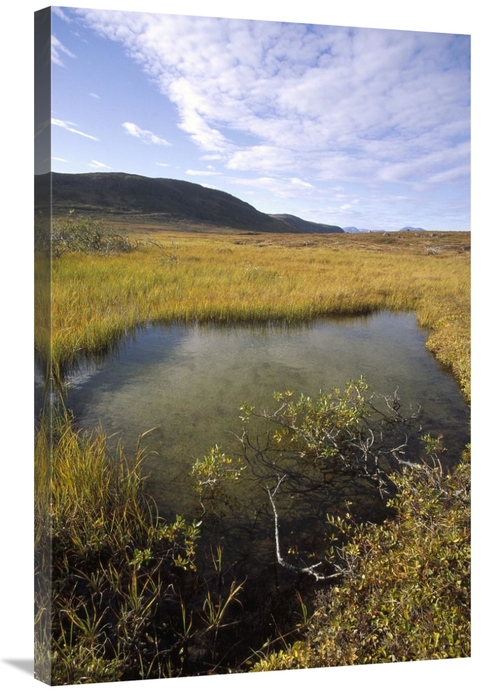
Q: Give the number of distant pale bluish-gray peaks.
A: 2